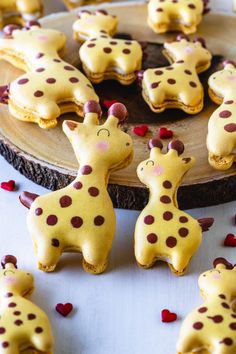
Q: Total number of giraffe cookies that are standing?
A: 2